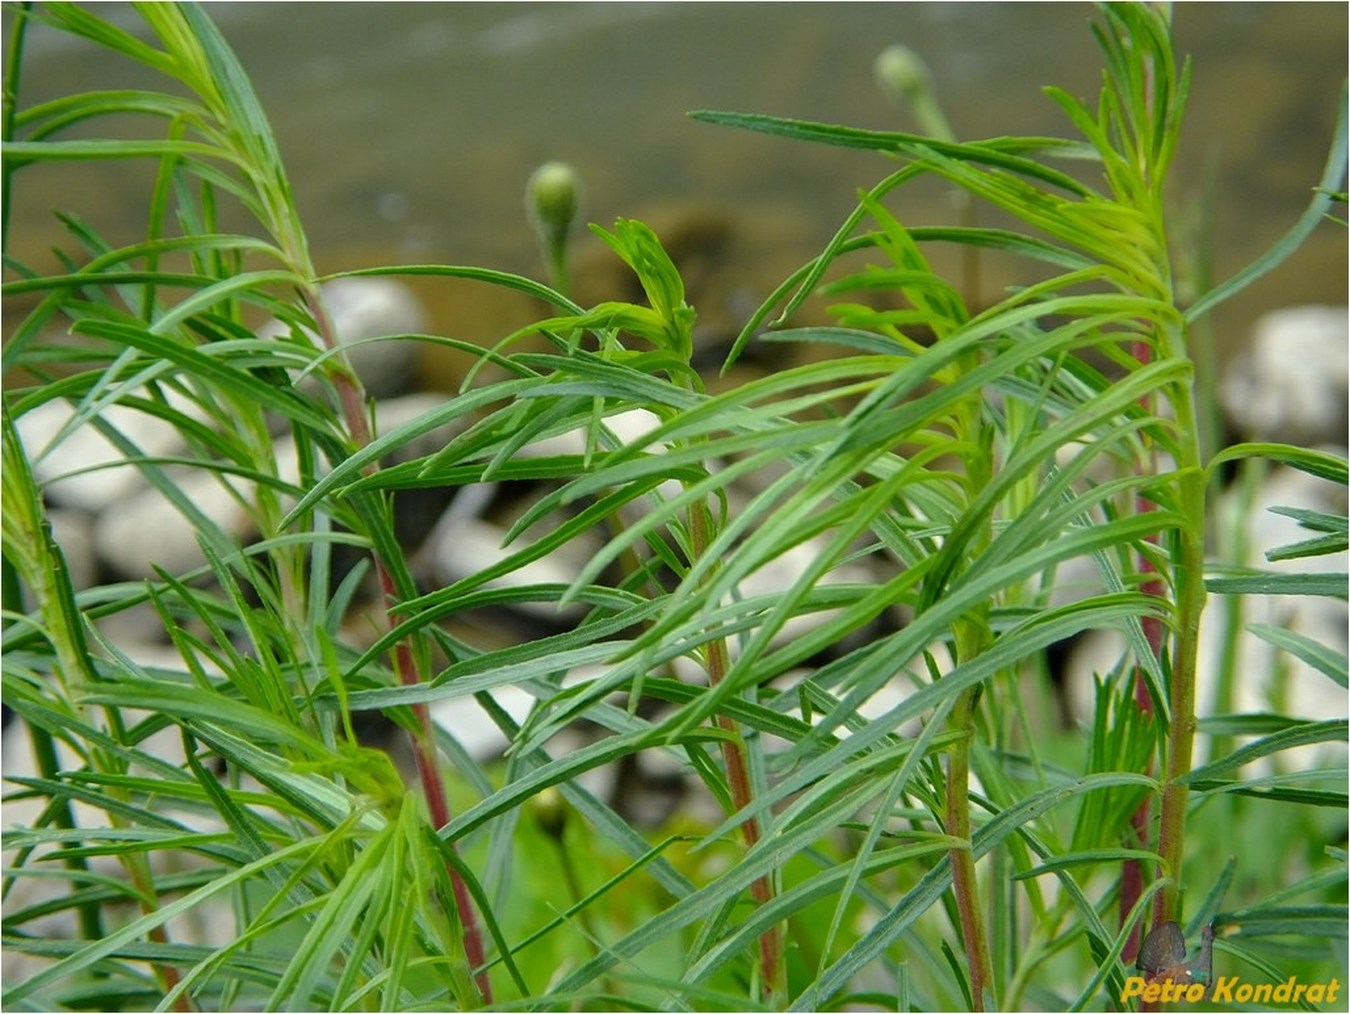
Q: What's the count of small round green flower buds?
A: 2